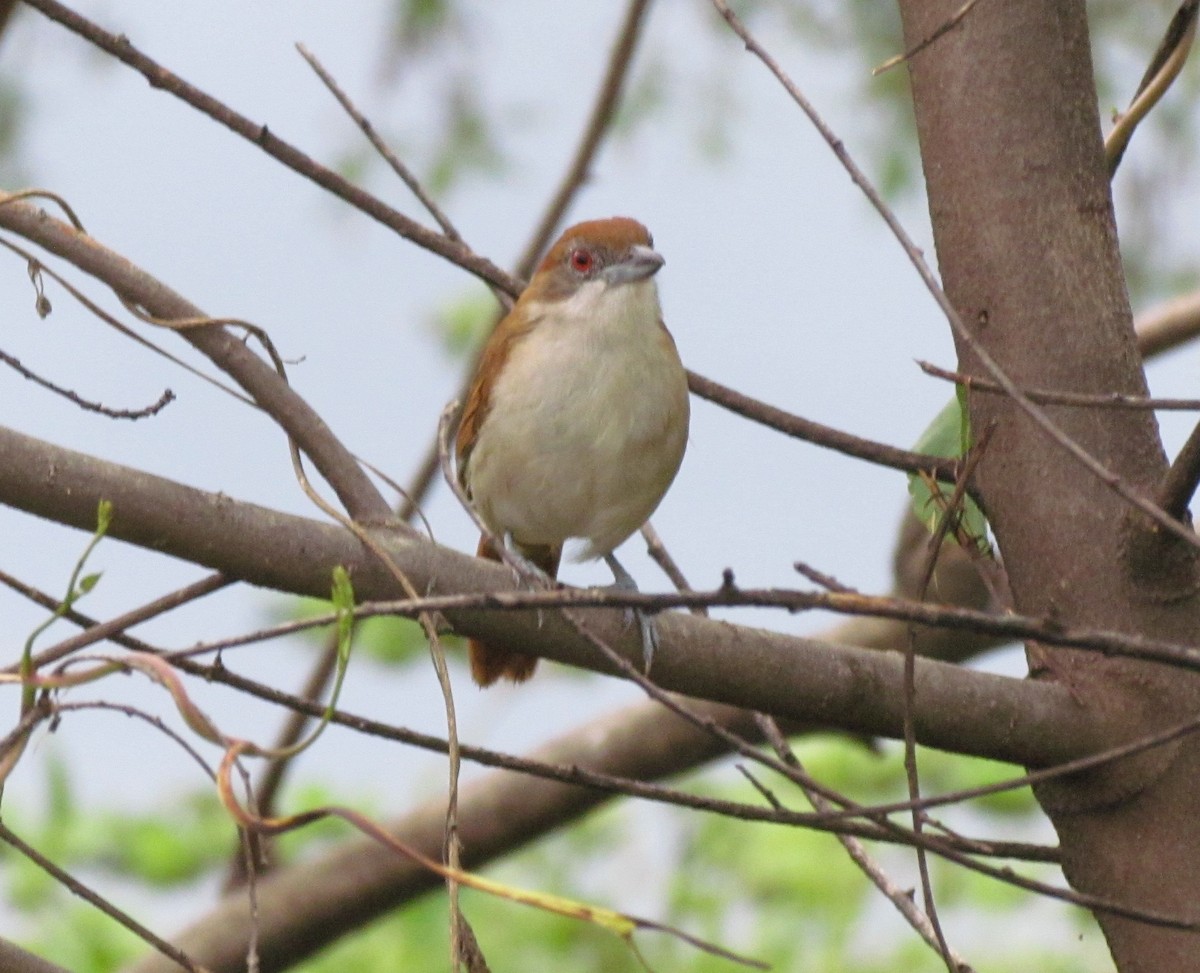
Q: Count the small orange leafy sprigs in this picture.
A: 0